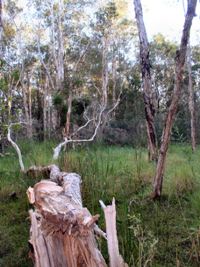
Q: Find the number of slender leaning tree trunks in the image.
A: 2